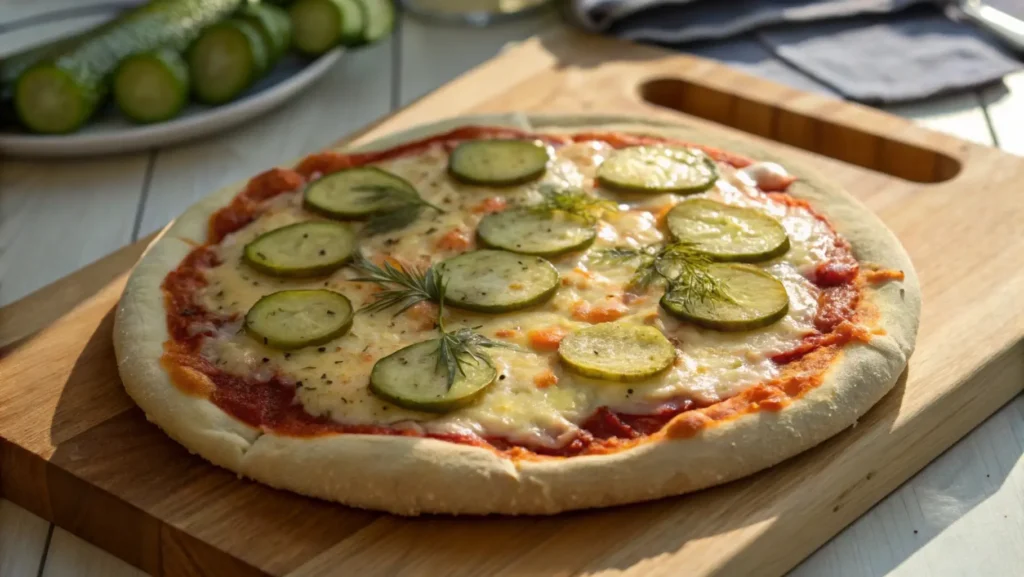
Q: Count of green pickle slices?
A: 11